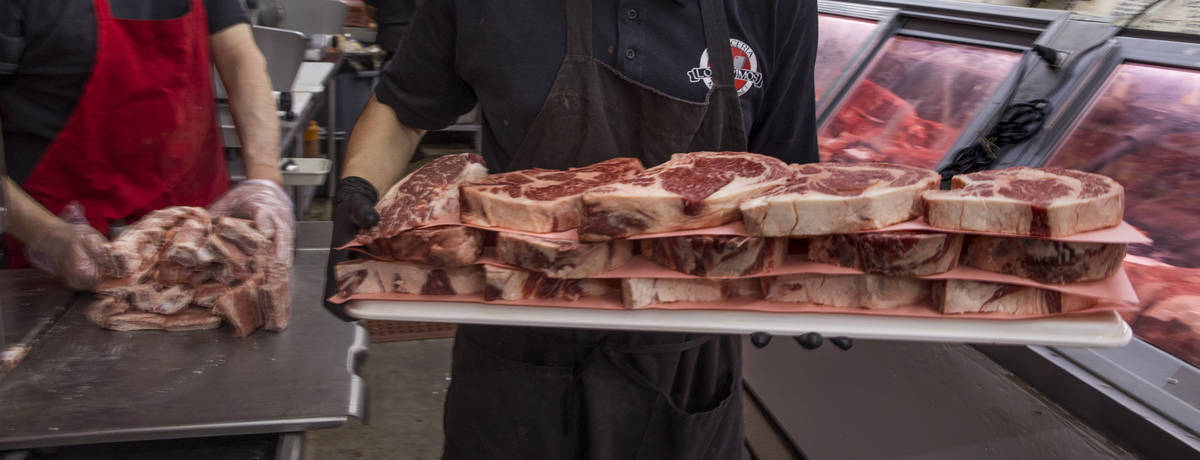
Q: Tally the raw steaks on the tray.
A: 15